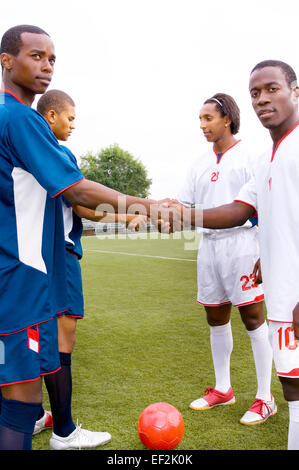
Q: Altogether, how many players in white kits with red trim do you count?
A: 2